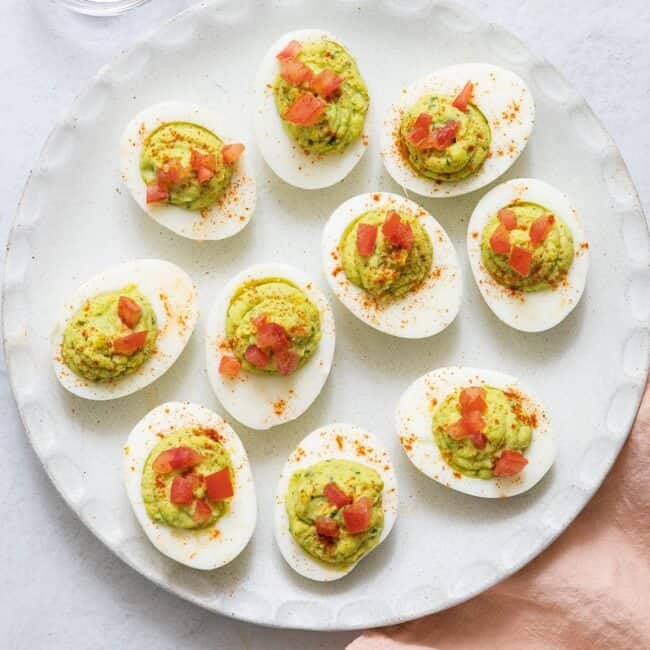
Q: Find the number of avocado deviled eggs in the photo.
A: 10